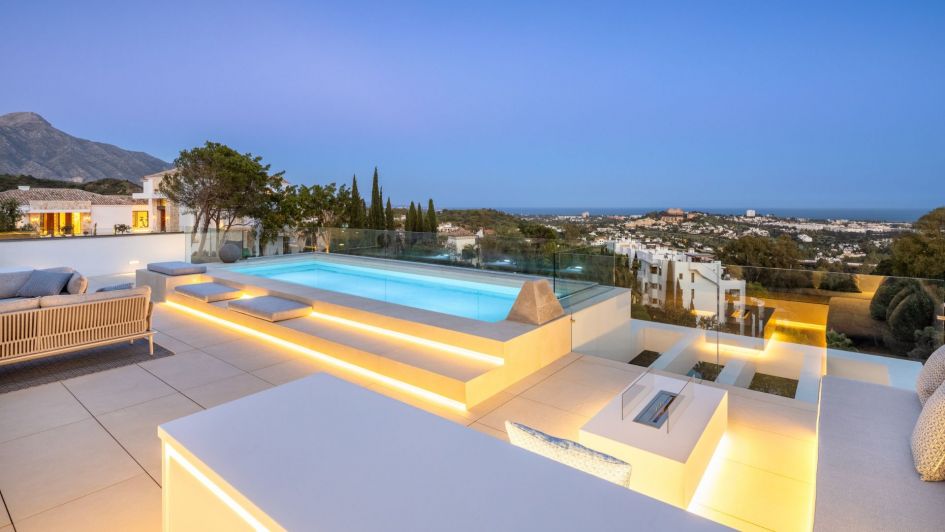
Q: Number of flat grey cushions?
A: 3